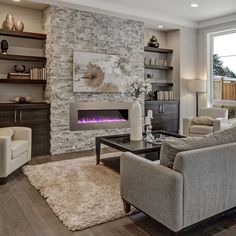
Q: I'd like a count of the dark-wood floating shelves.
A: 6